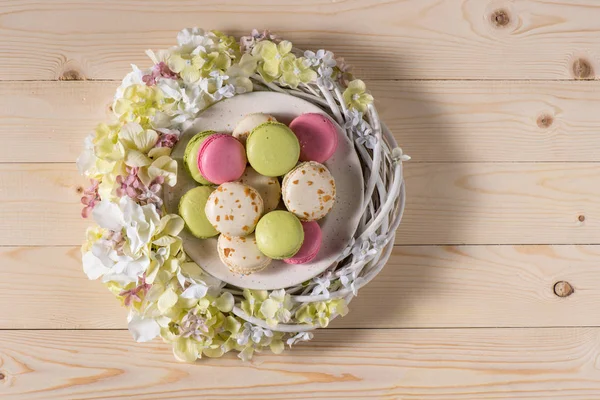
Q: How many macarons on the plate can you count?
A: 12